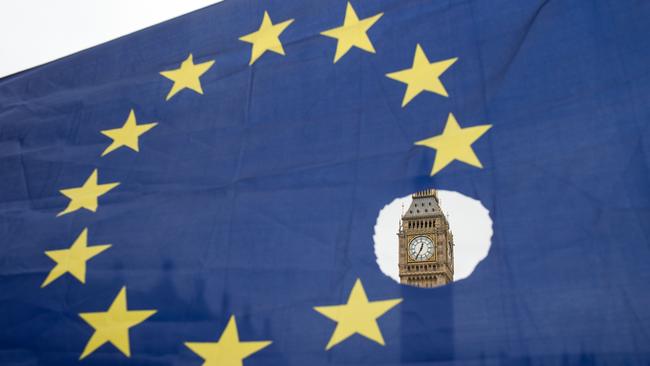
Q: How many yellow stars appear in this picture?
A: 11